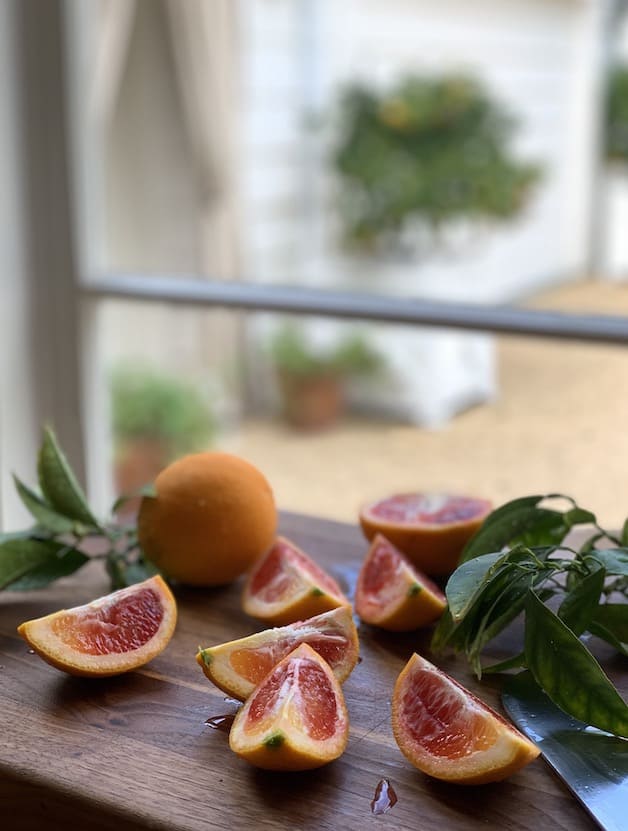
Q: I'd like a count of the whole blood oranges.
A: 1